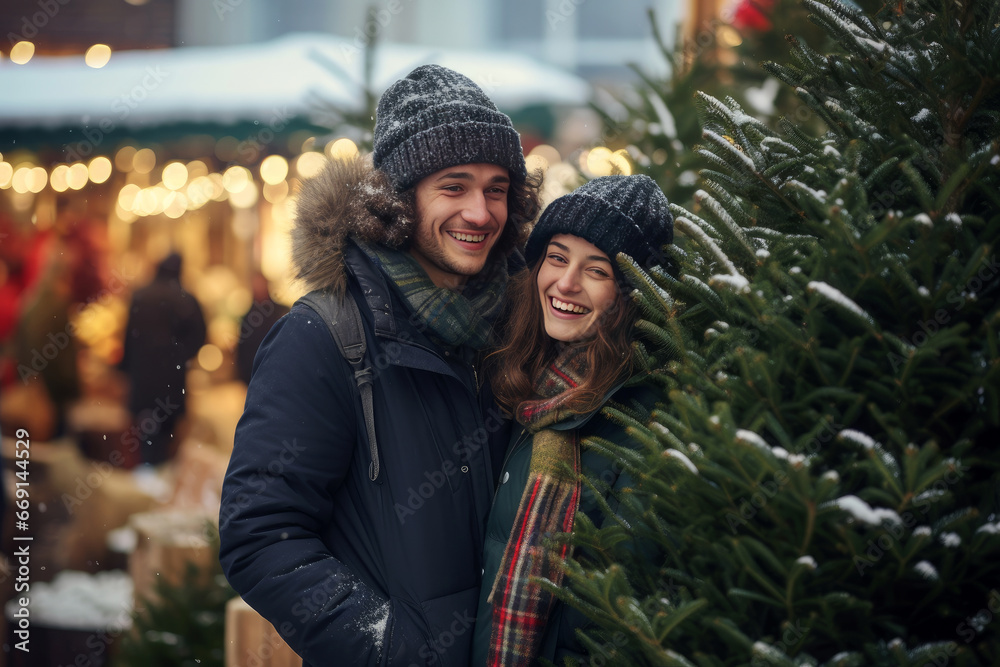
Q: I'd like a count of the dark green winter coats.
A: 1